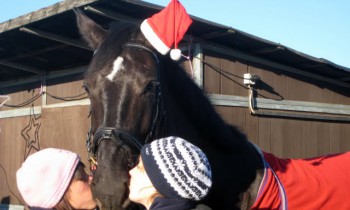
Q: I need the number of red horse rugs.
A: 1